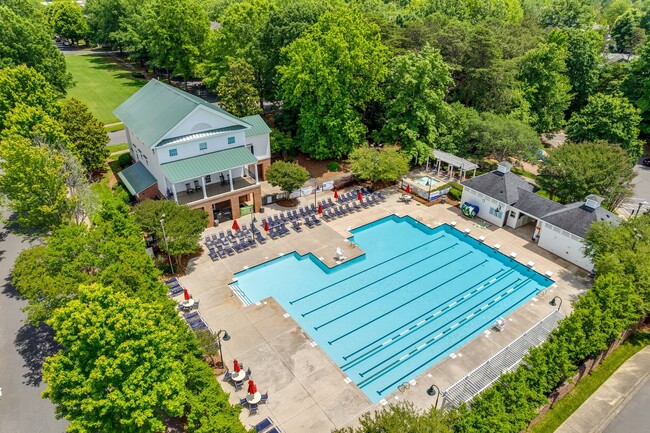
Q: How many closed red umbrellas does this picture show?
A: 9